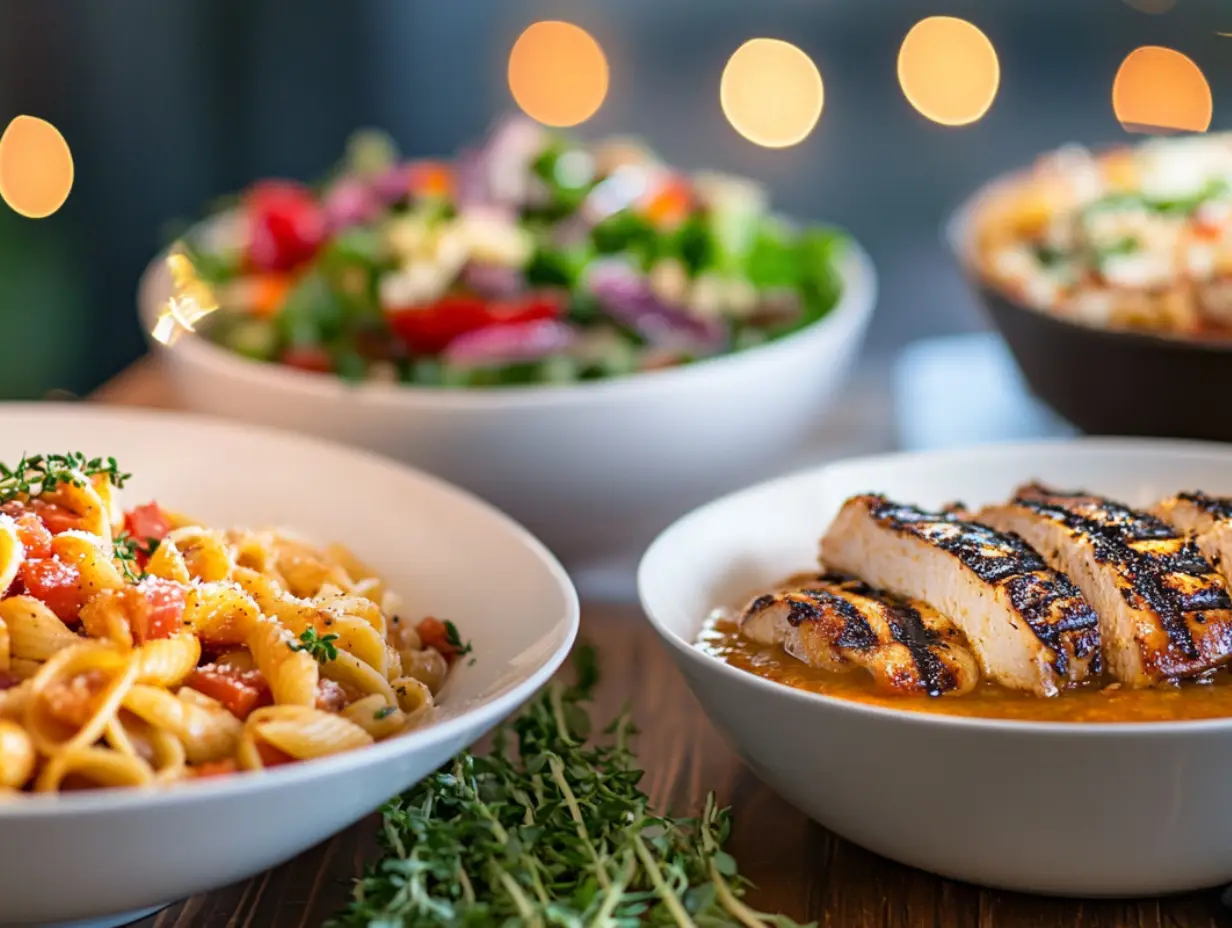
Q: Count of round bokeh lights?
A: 5